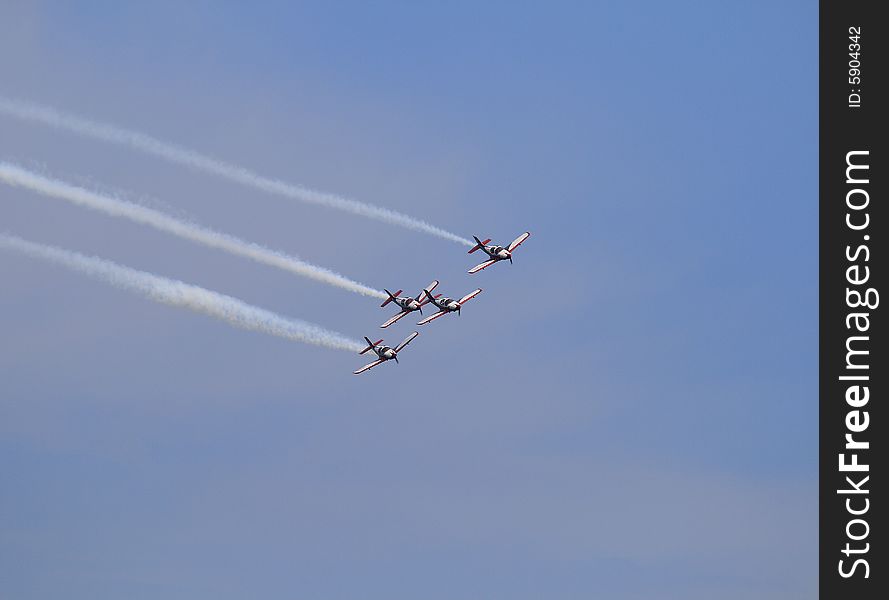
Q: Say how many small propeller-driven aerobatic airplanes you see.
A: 4